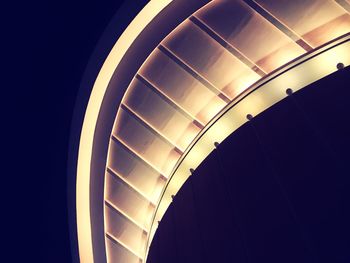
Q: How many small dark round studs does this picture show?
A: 7